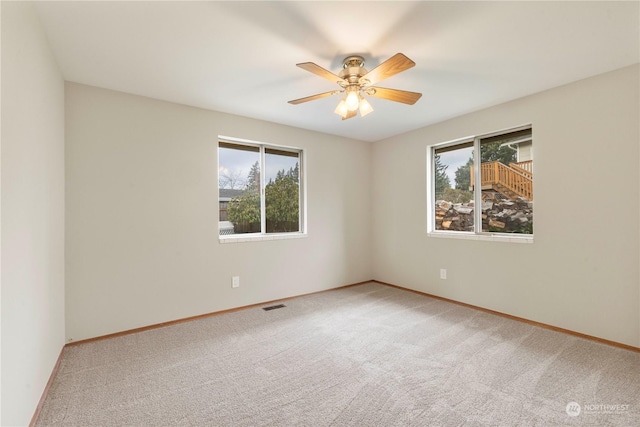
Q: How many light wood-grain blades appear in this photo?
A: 5